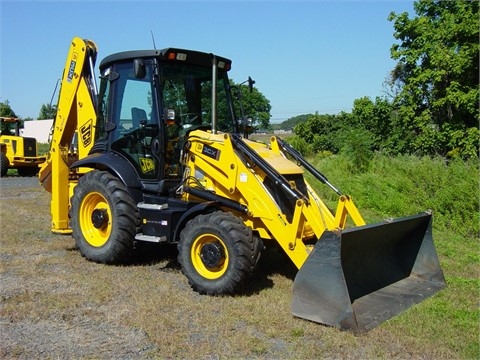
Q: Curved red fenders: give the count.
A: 0